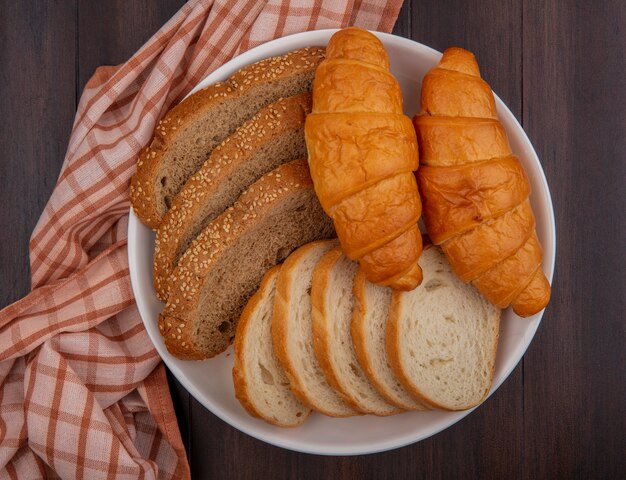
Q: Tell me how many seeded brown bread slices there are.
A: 3